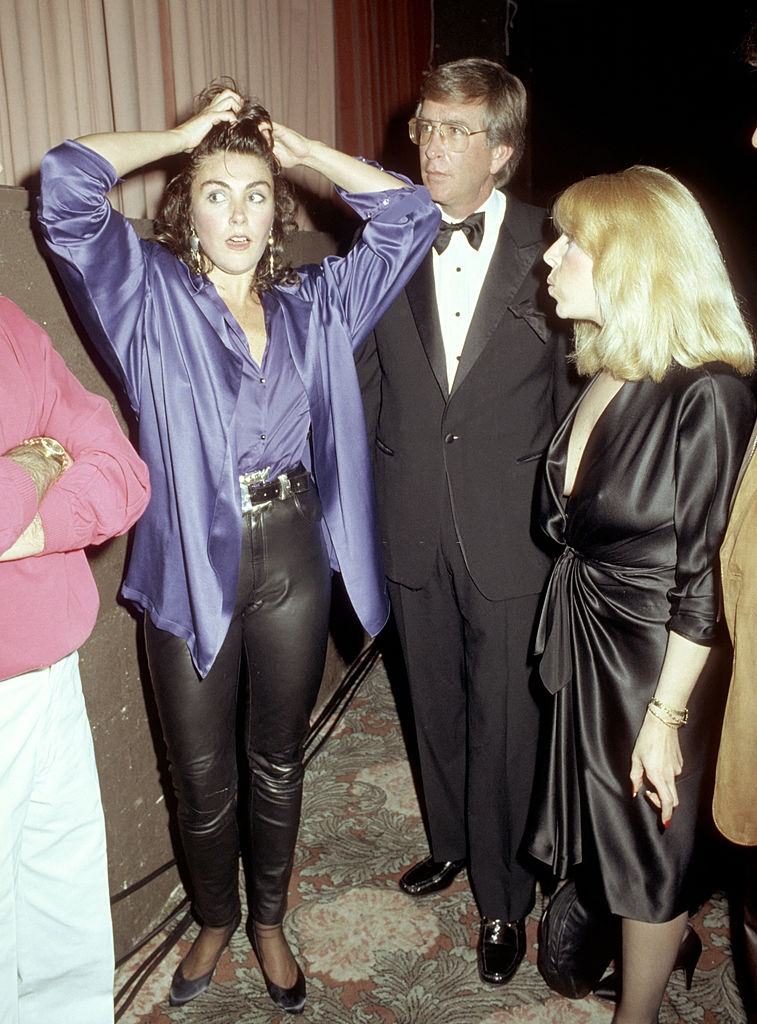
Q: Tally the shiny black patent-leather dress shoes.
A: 2